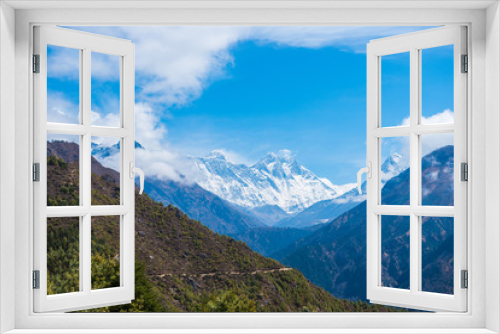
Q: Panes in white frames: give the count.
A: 12